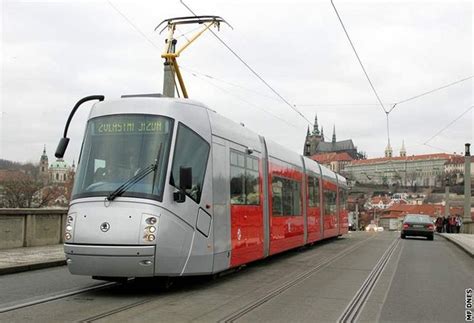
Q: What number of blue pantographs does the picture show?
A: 0